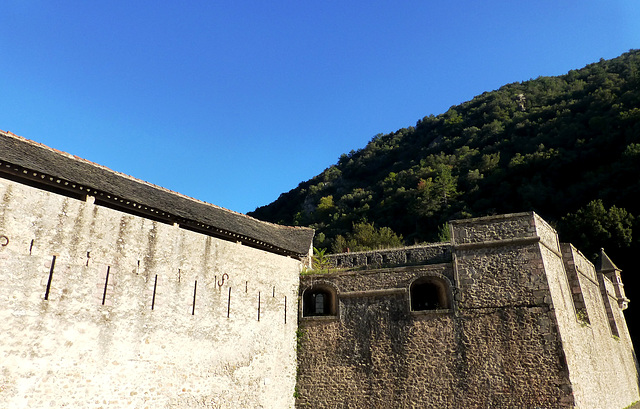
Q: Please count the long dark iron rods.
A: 7